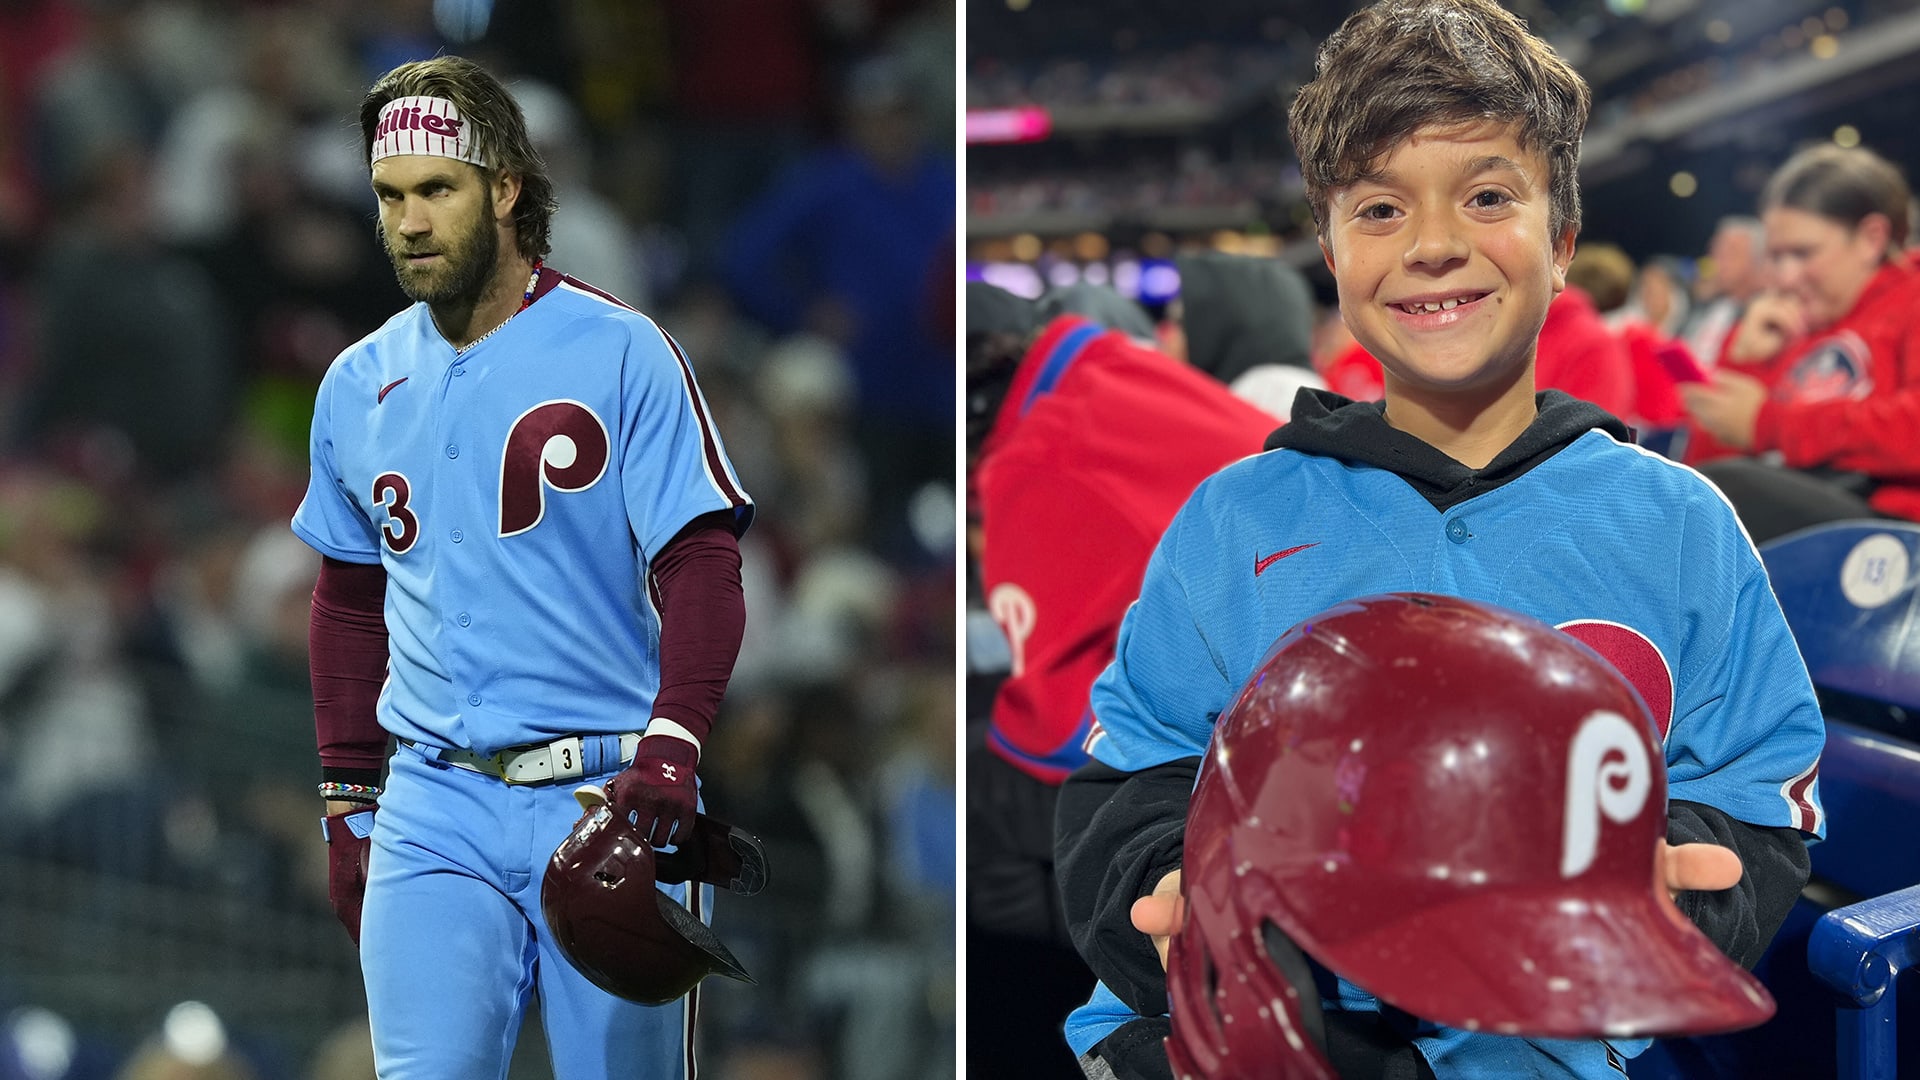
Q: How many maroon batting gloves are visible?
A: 2